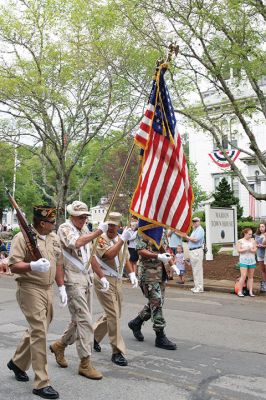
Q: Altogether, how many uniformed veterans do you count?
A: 4